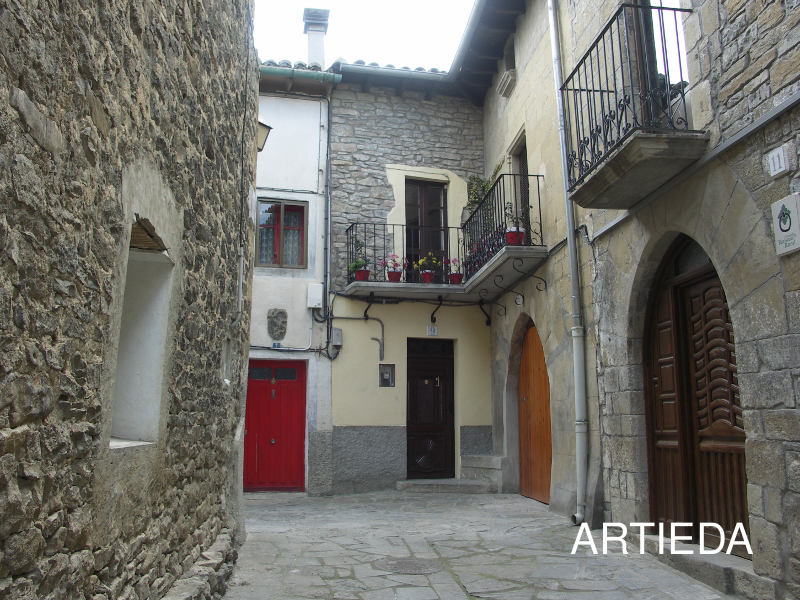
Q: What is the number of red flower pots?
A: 5